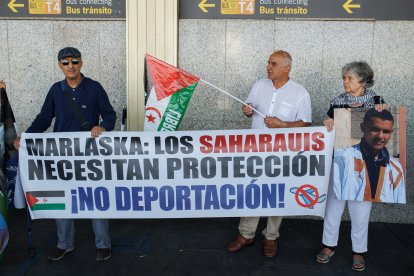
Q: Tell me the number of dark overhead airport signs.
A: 2